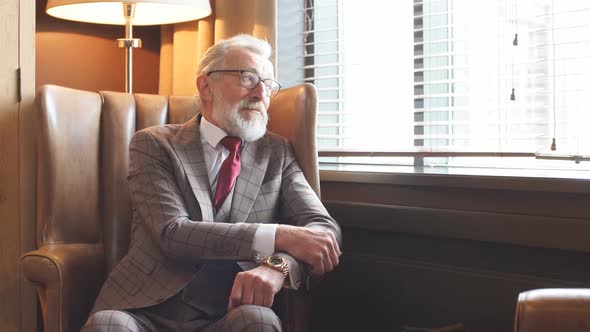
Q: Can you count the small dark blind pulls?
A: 3